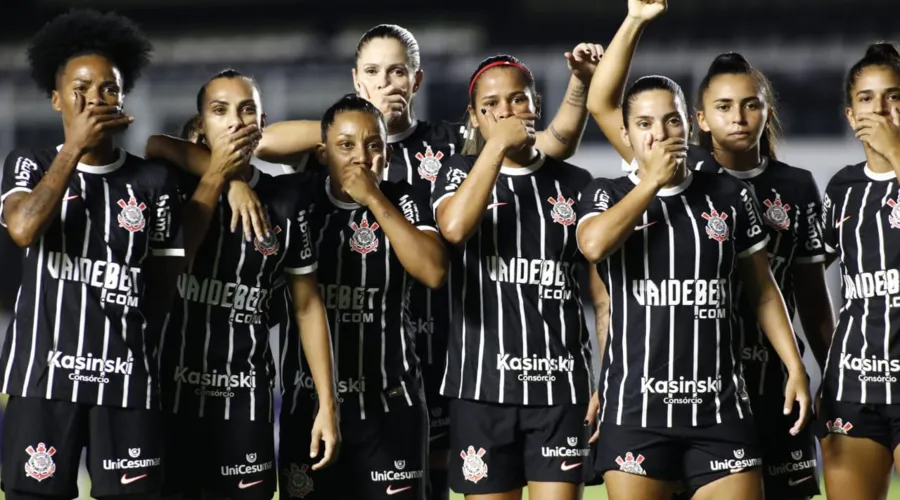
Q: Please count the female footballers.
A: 8